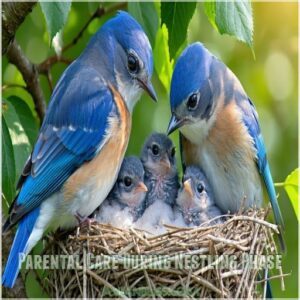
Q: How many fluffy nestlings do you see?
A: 3